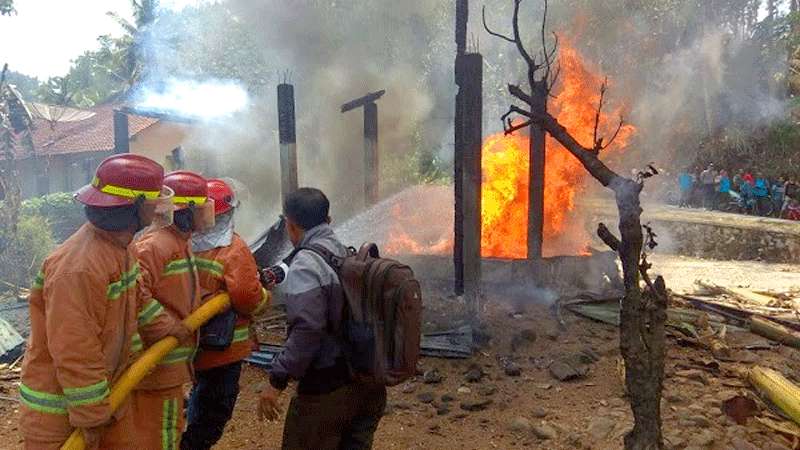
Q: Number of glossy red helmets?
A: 3